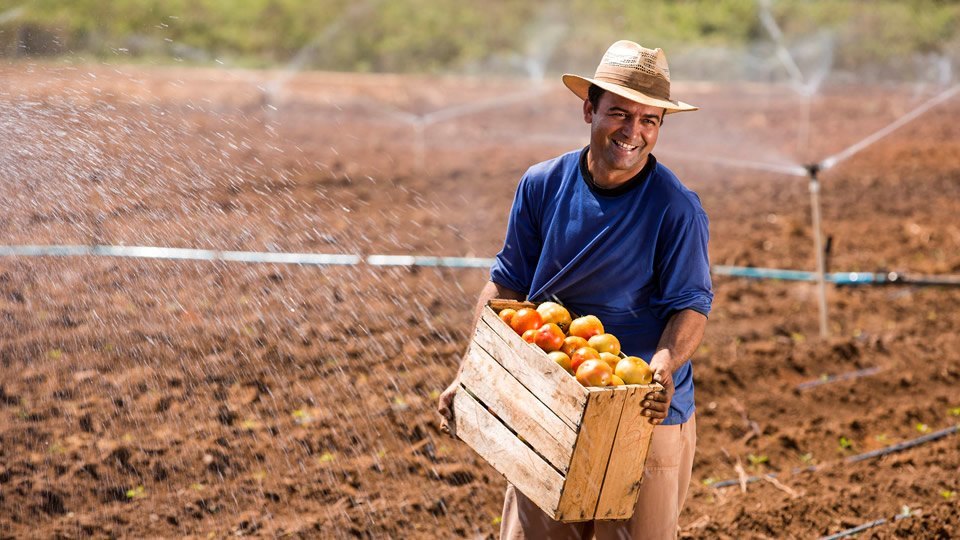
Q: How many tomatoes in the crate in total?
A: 14